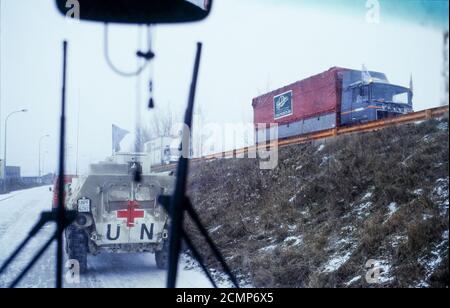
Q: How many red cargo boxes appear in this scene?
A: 1